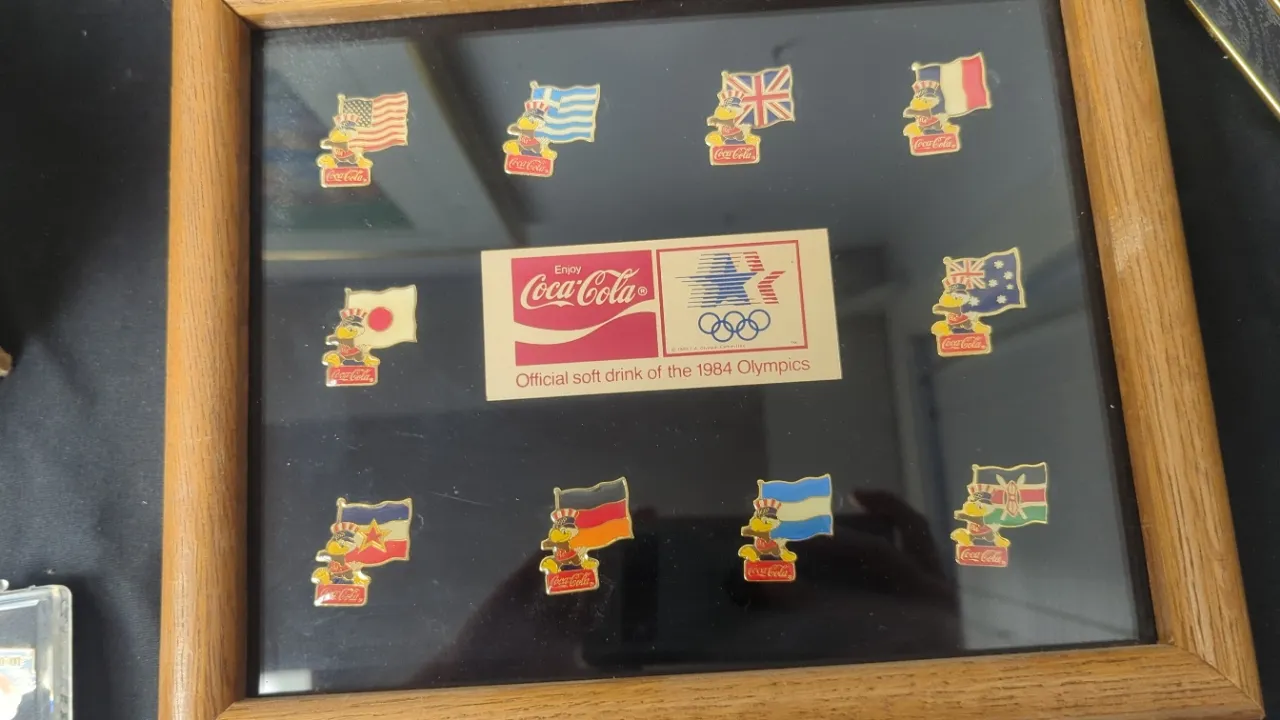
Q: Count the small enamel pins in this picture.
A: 10